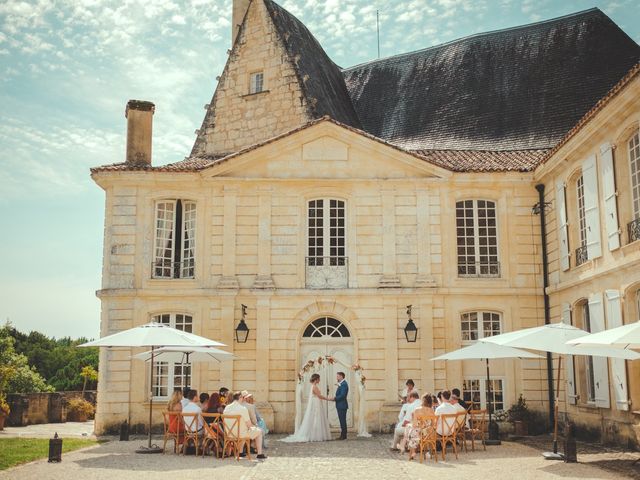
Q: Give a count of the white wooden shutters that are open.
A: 6